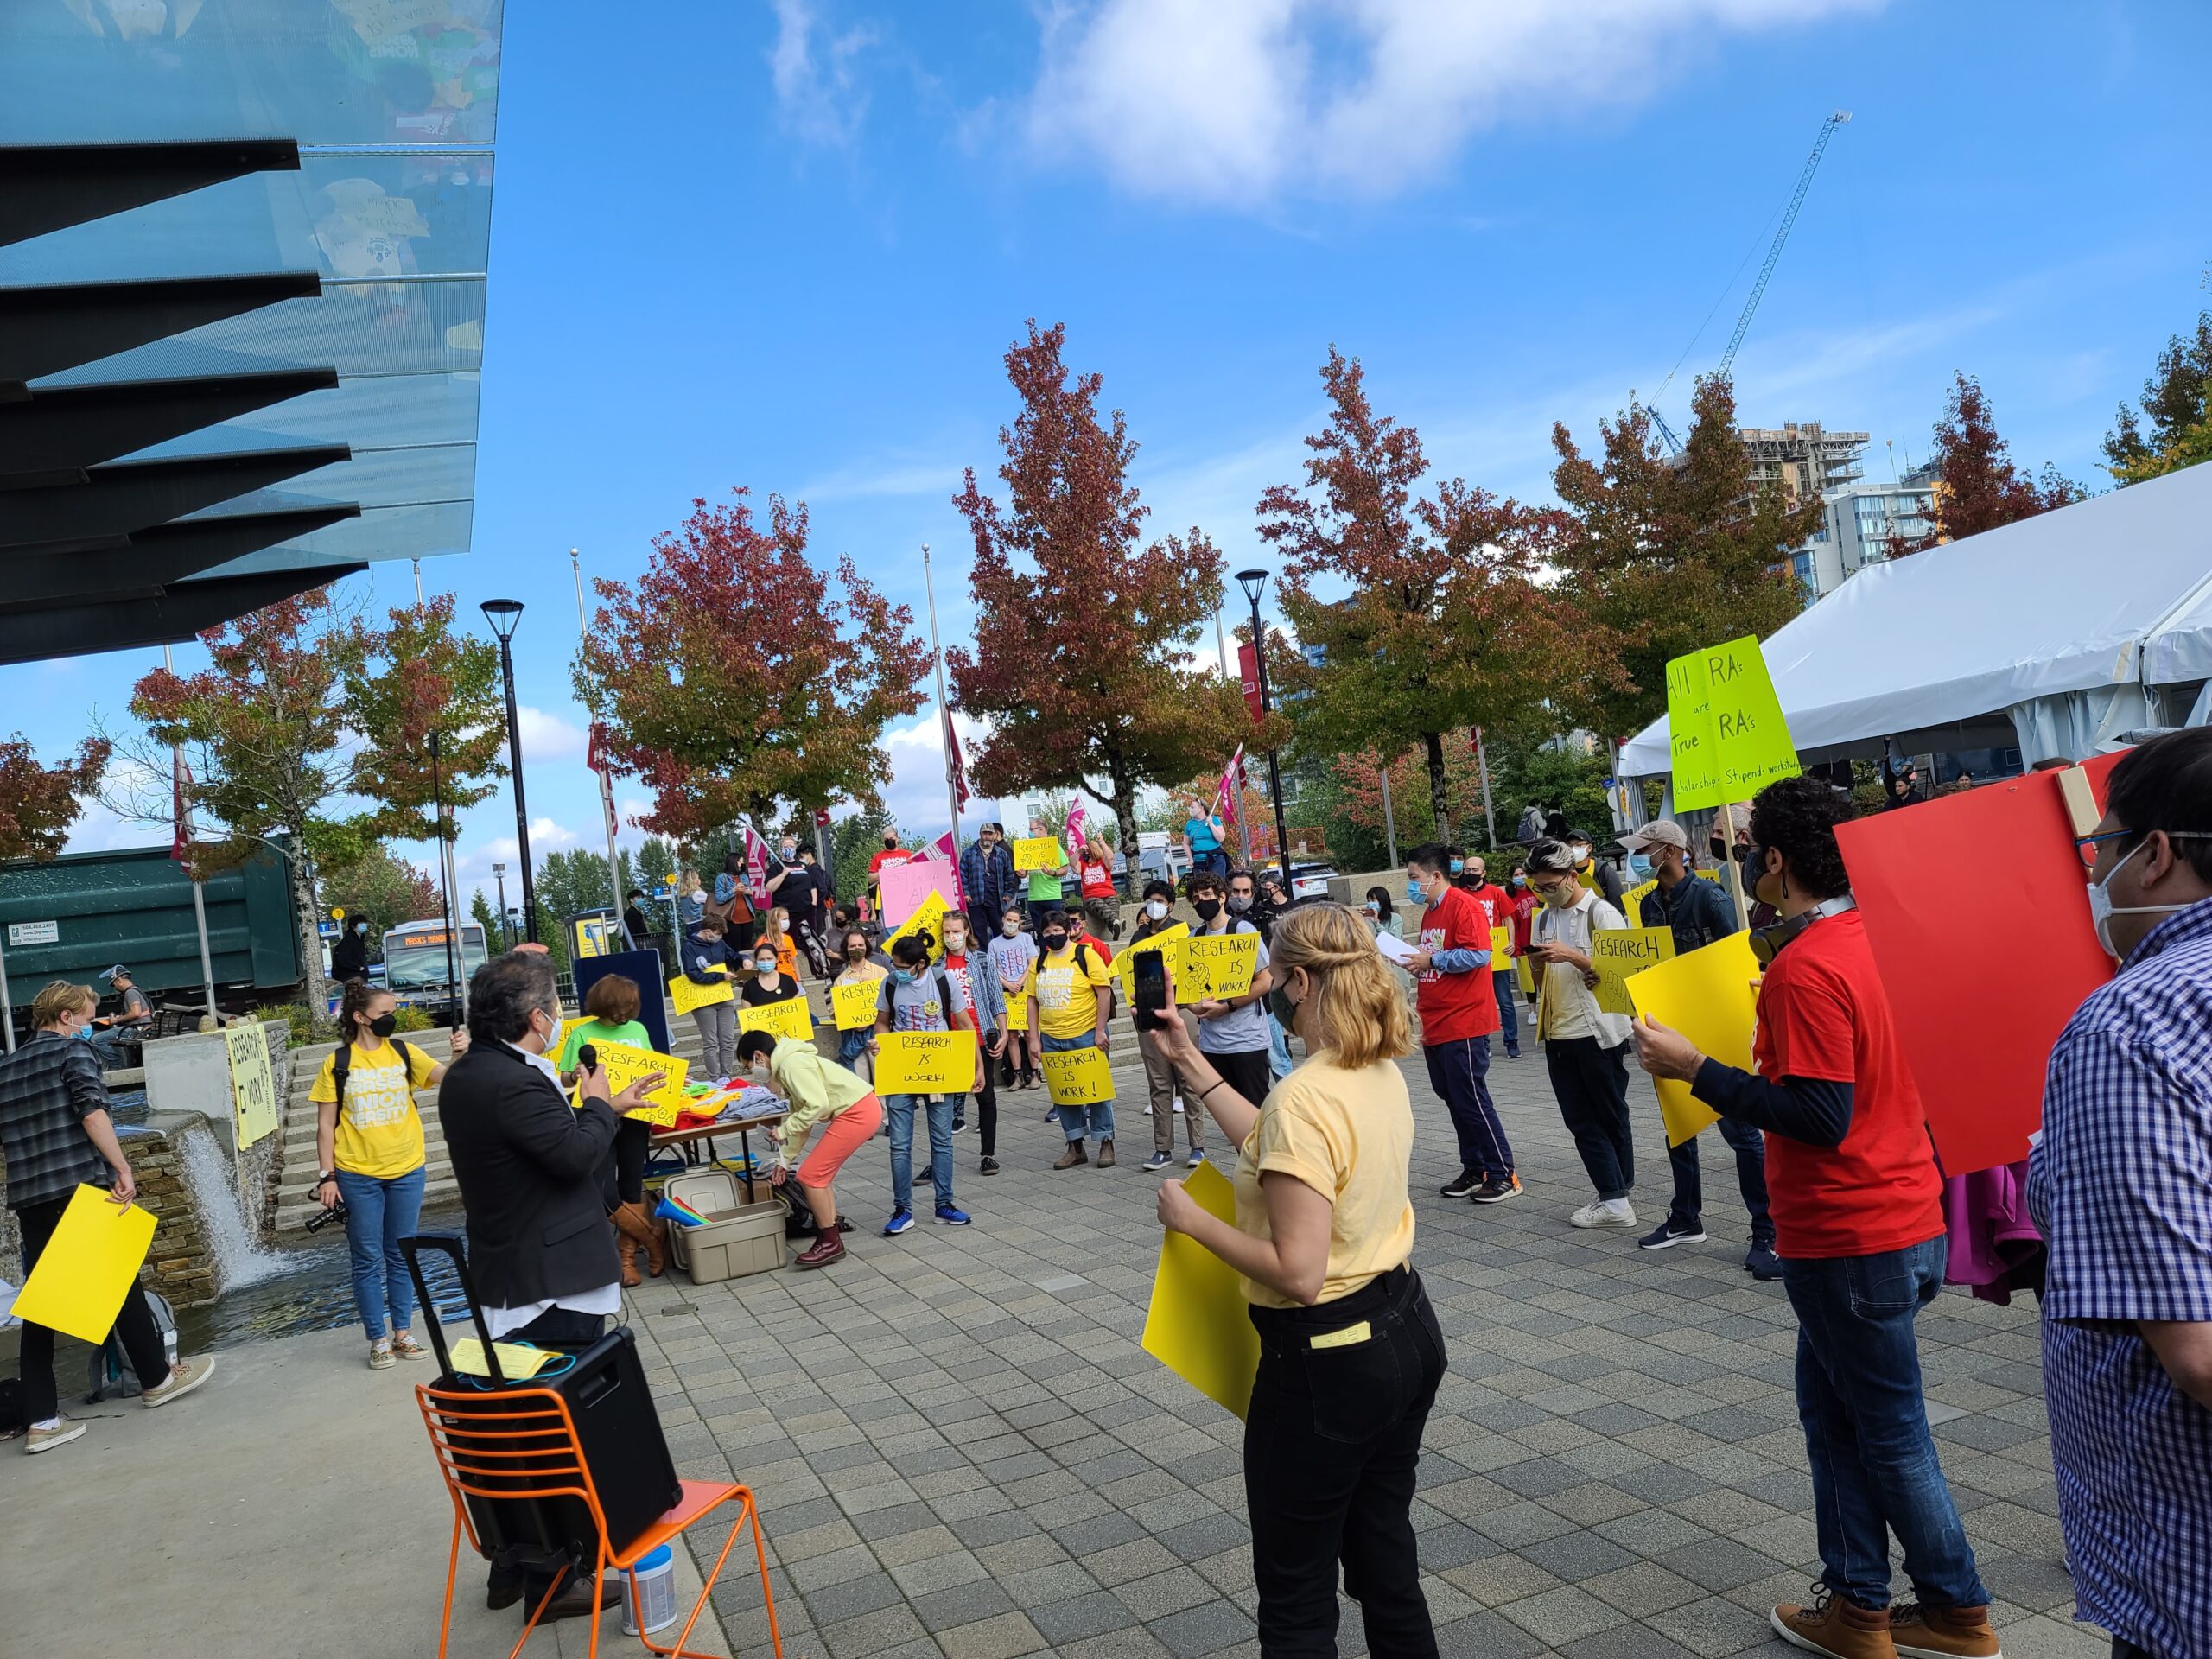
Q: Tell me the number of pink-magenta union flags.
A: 4